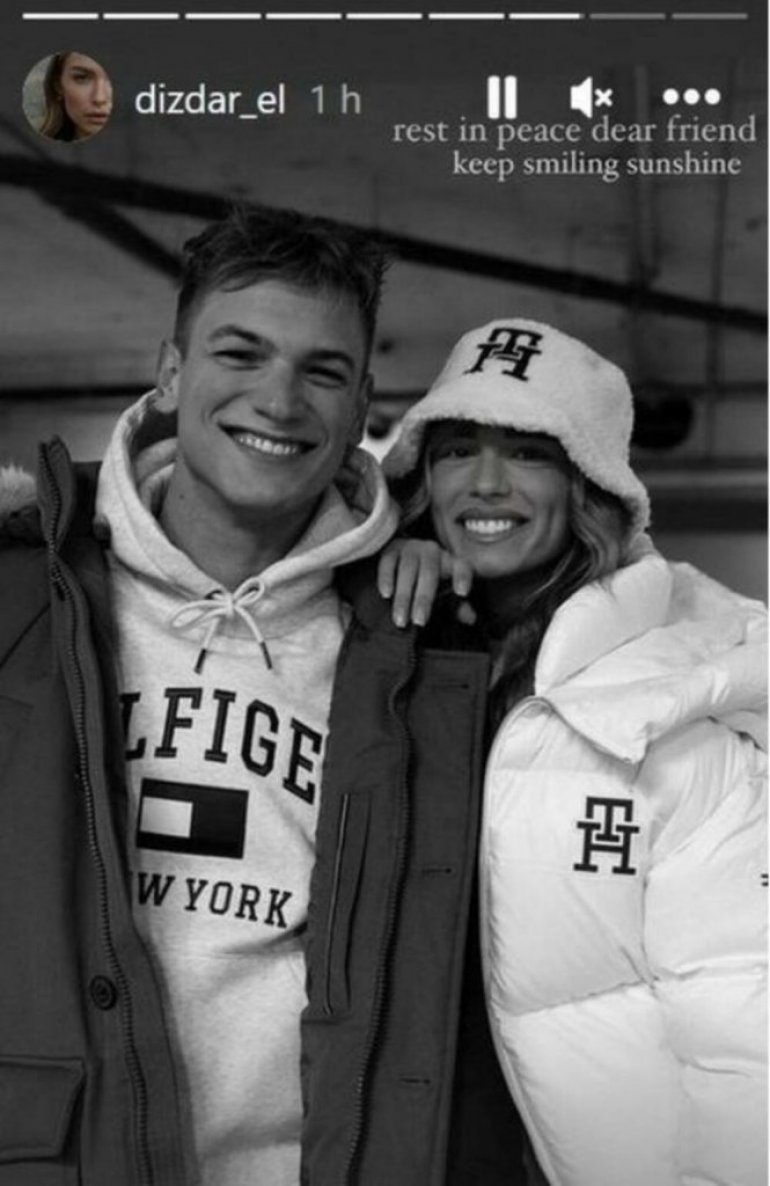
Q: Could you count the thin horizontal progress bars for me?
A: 9